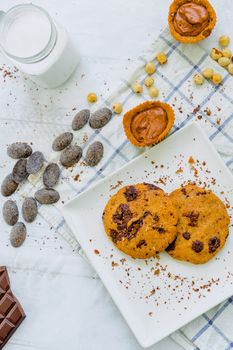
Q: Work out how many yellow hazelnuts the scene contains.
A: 15